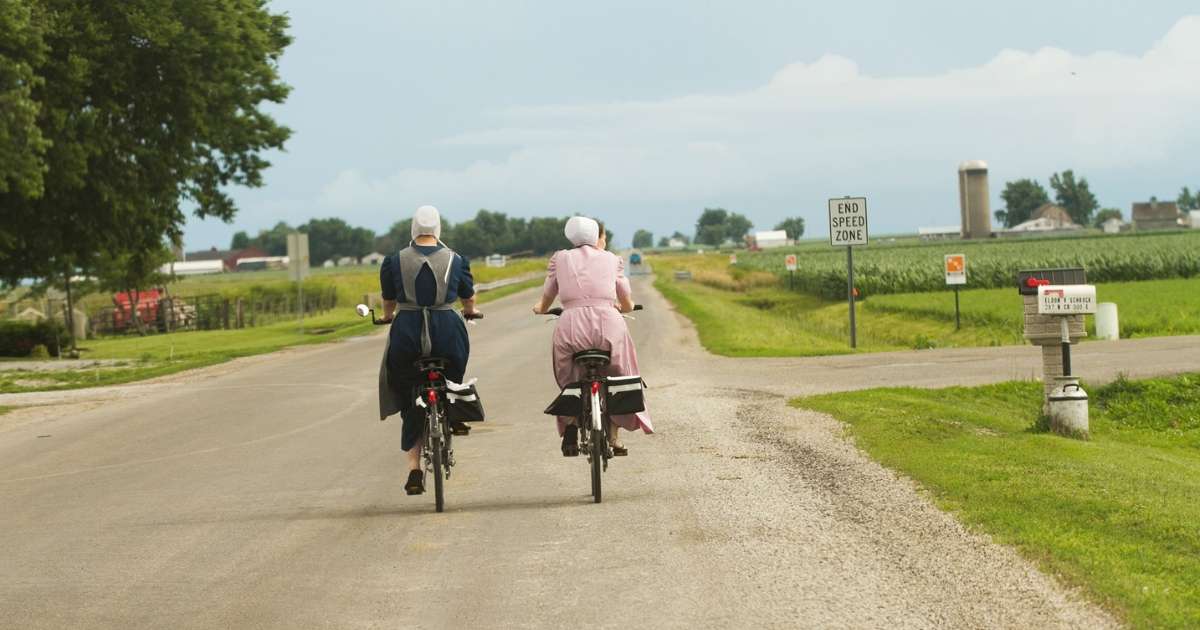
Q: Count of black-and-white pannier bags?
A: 3